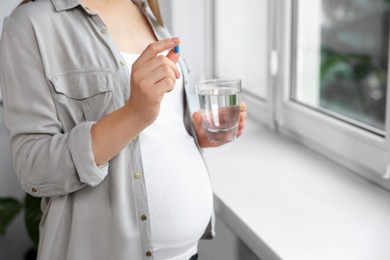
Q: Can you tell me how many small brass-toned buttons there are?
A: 6